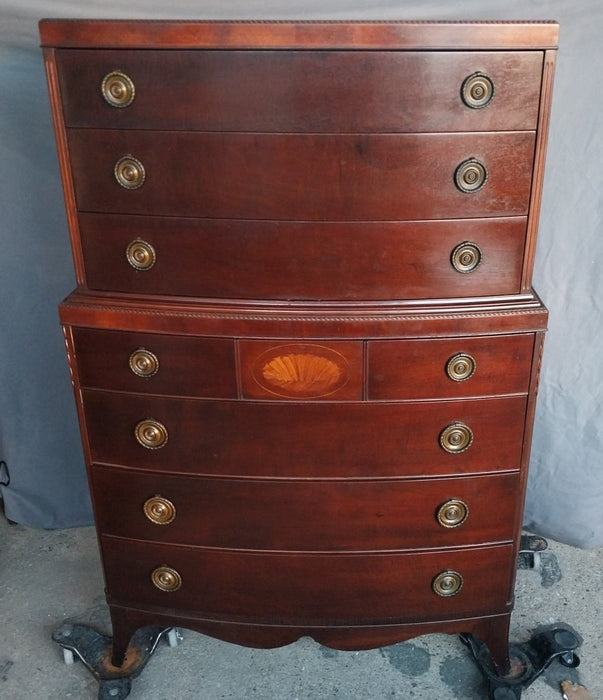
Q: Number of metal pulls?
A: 14